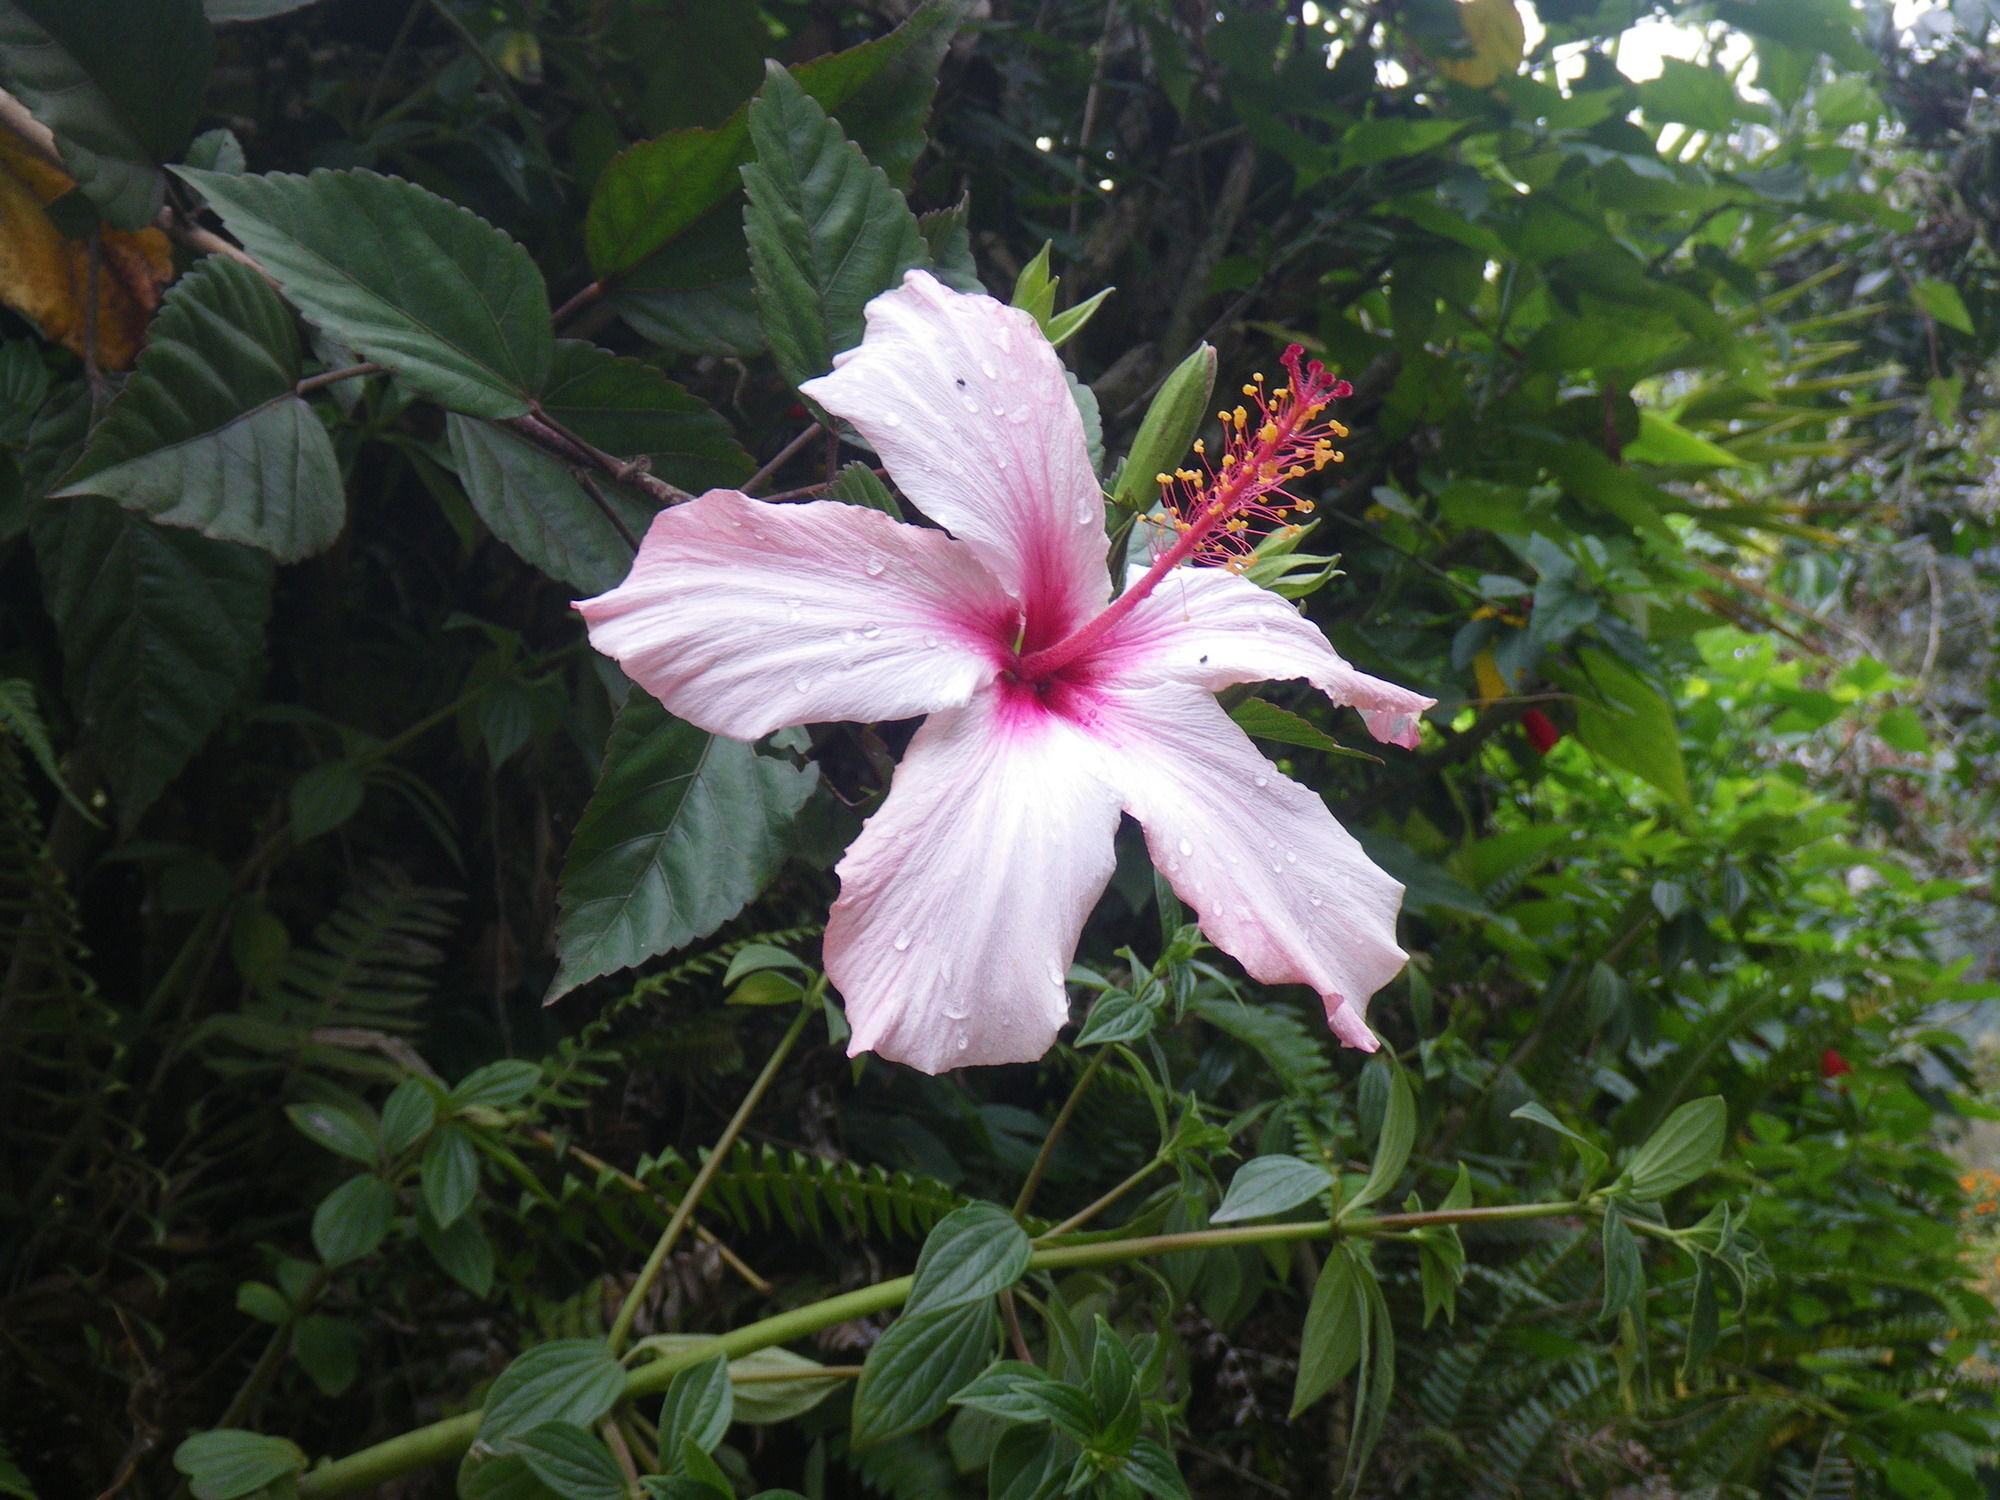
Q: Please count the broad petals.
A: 5